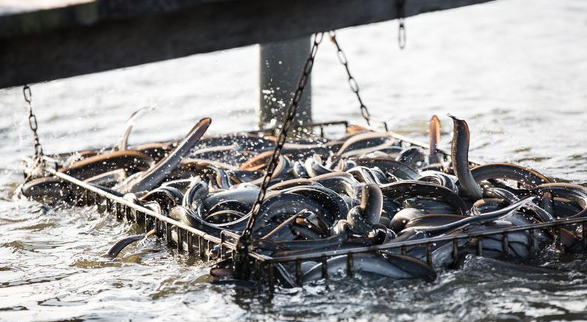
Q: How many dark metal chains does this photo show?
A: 4